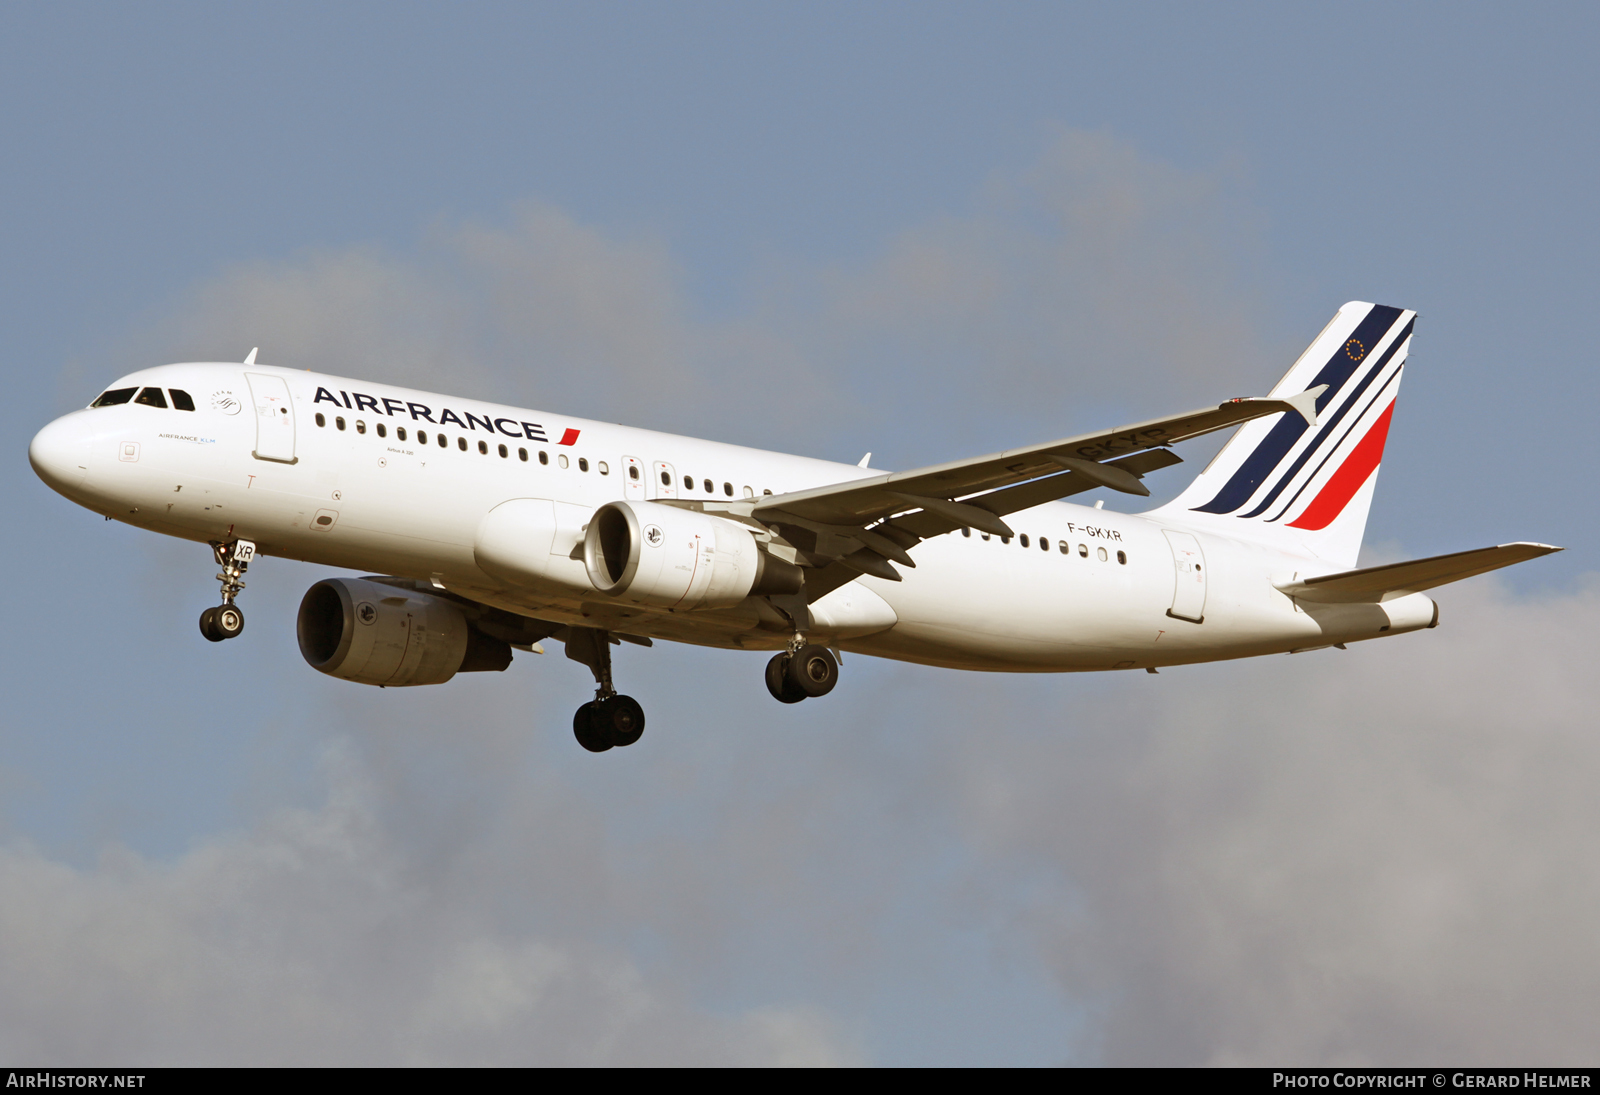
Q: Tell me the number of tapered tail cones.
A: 1